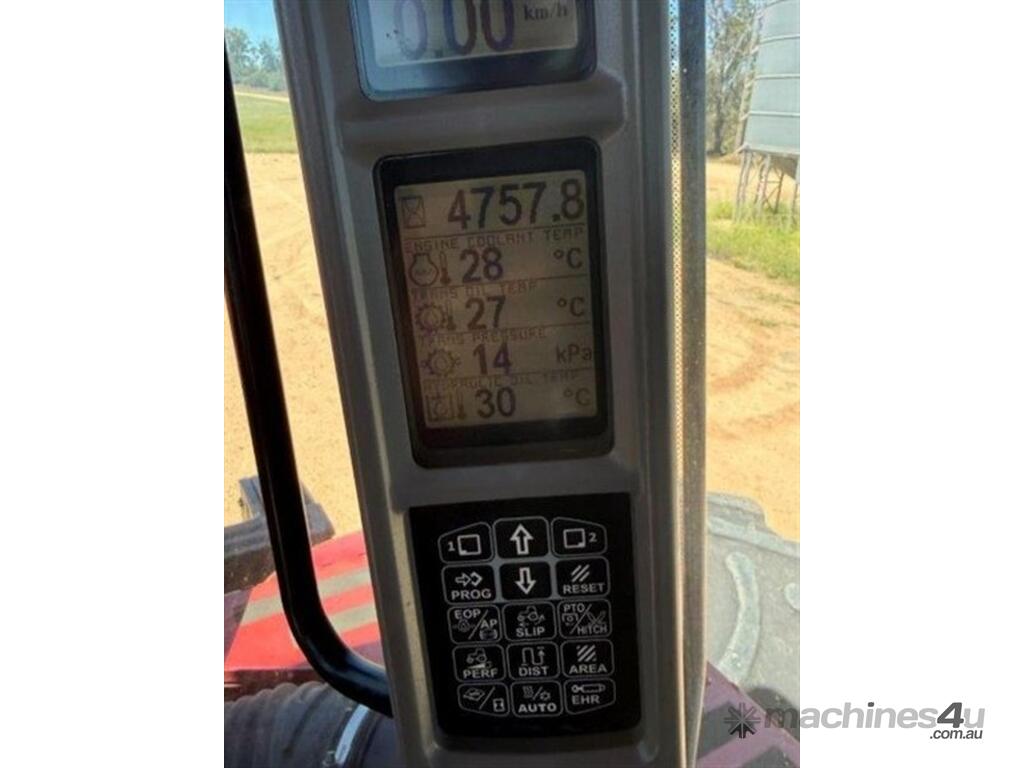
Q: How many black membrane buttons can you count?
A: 15